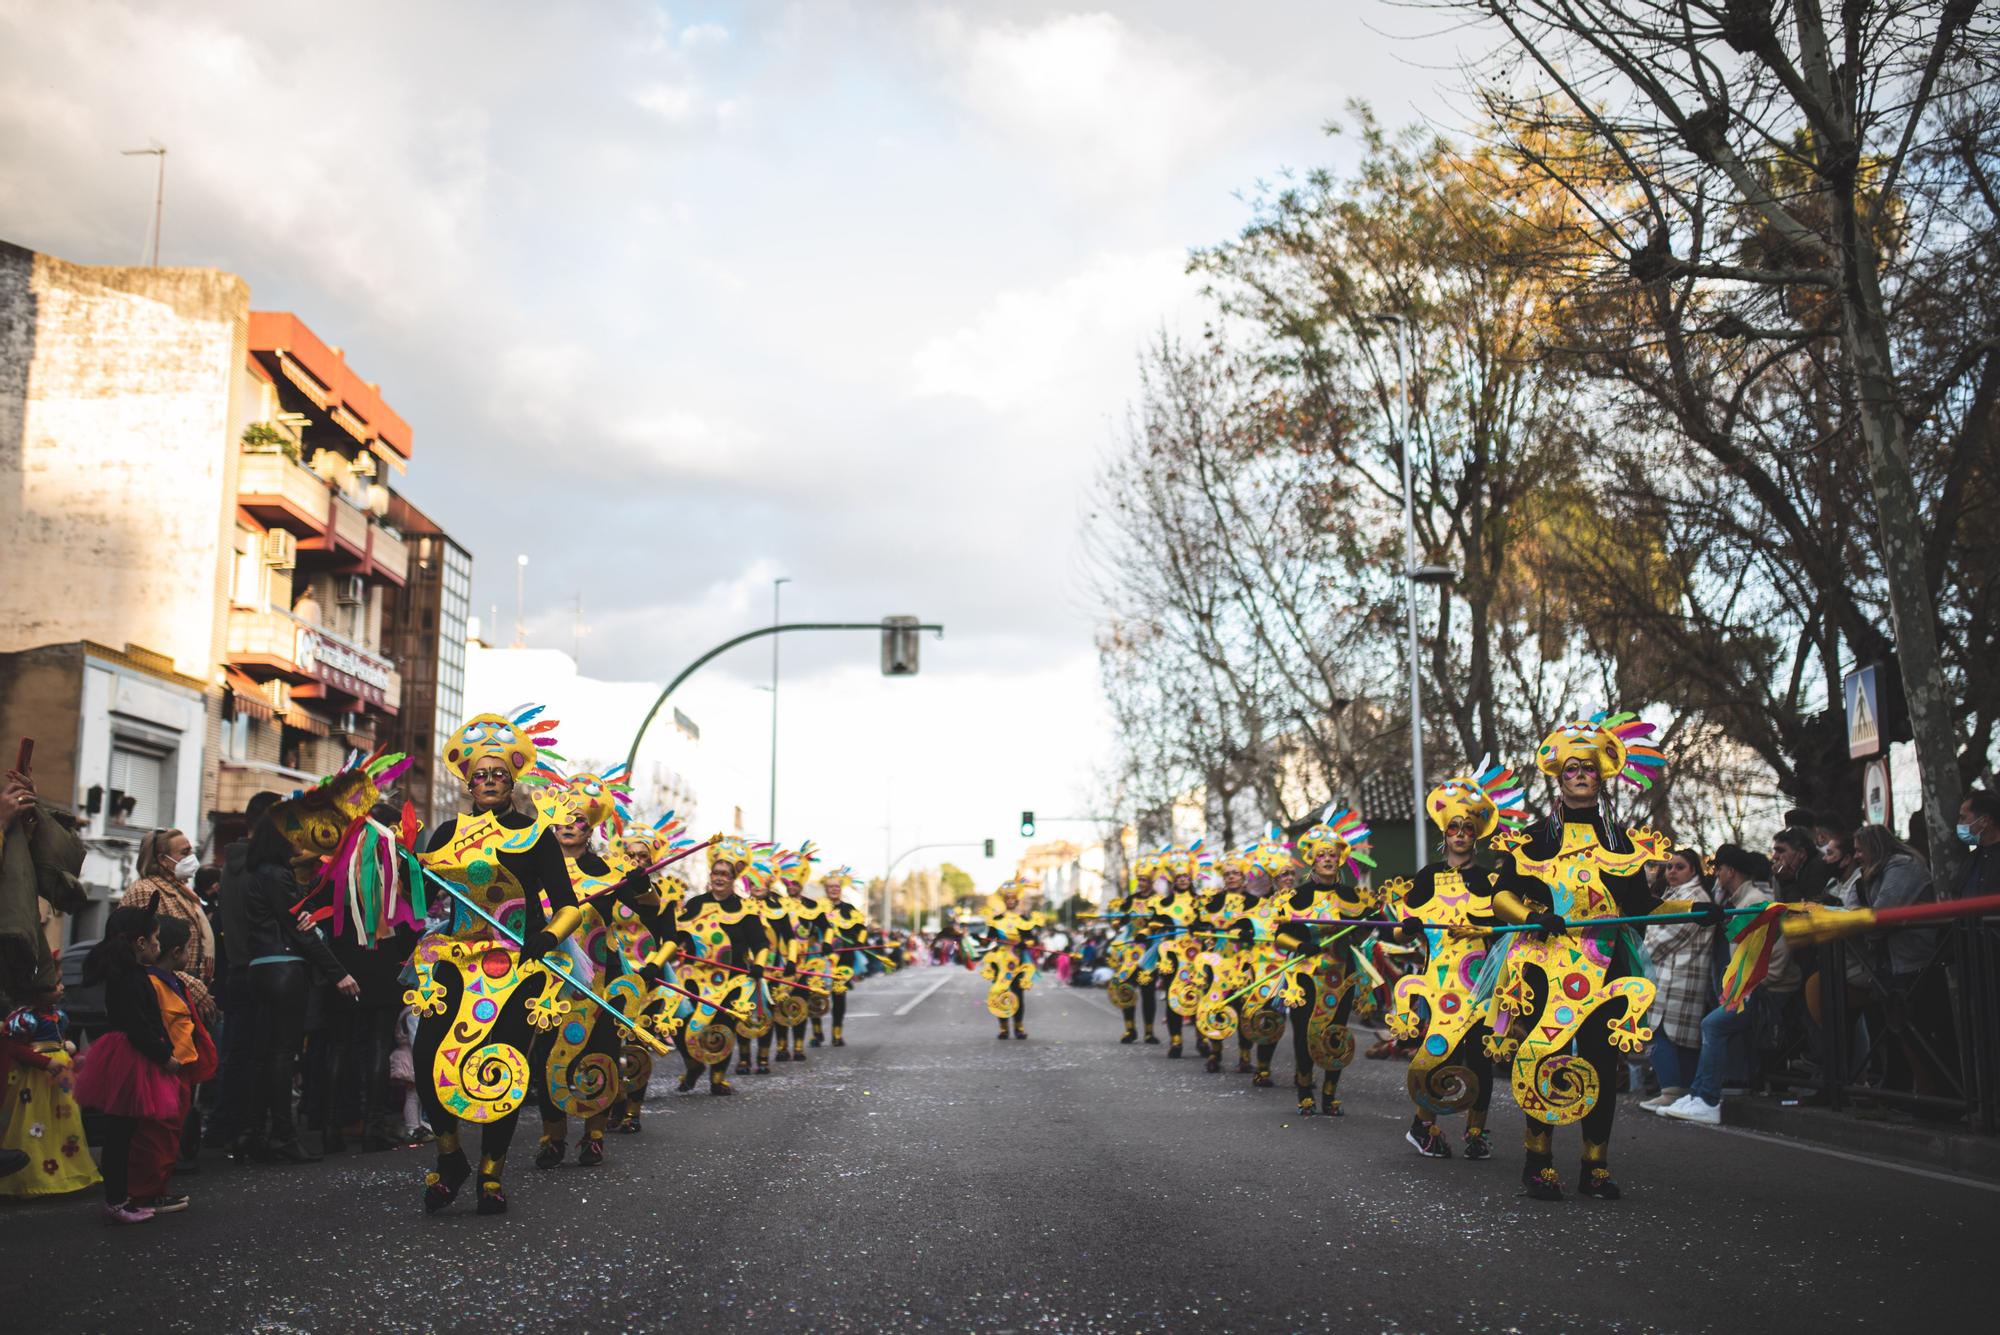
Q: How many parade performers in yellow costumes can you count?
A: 15